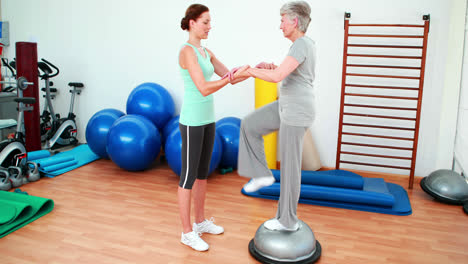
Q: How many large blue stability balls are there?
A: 6